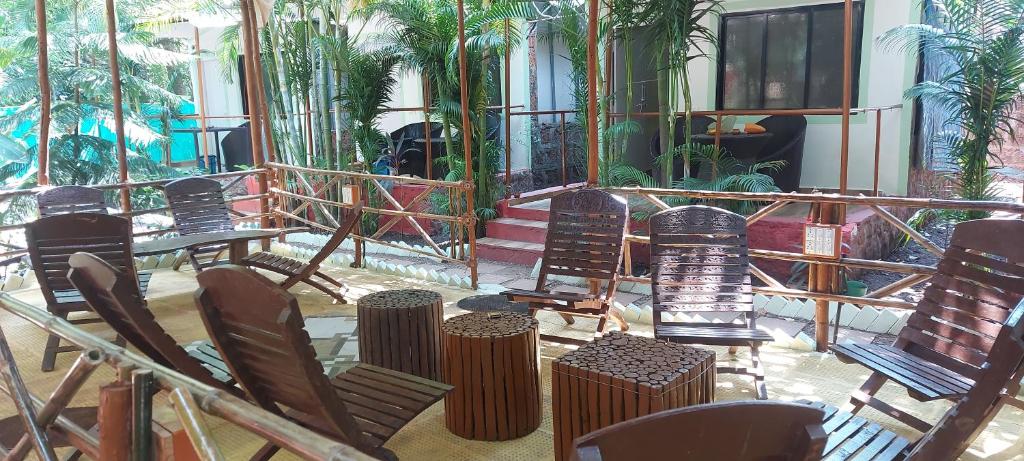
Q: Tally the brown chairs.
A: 11